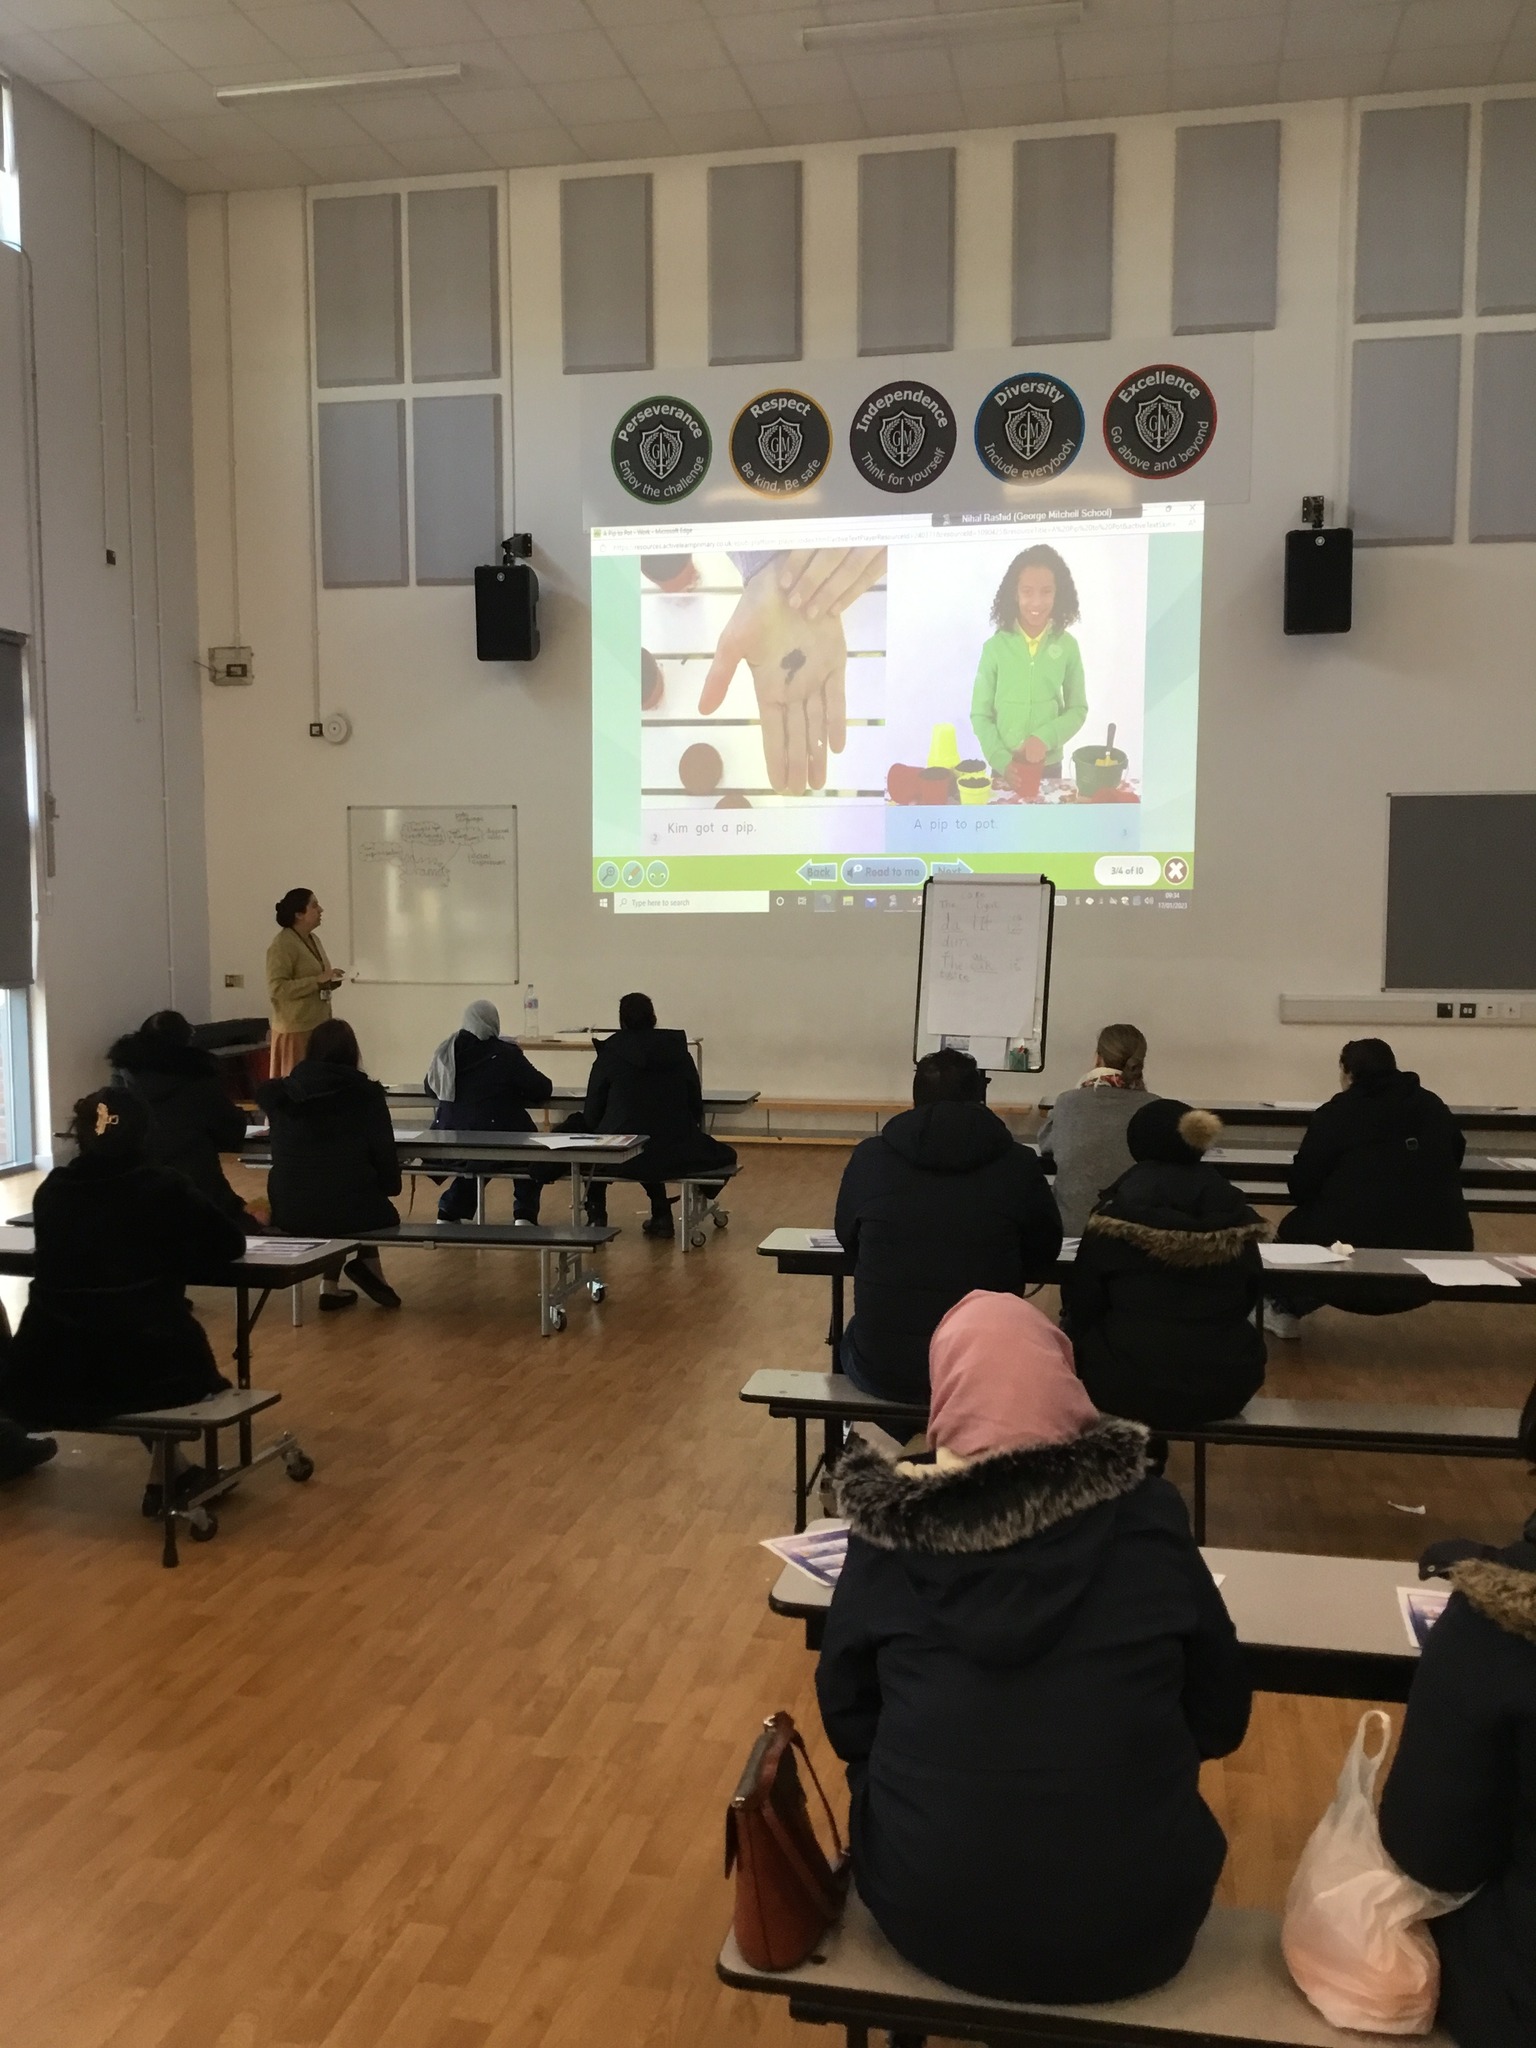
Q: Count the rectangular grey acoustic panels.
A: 13